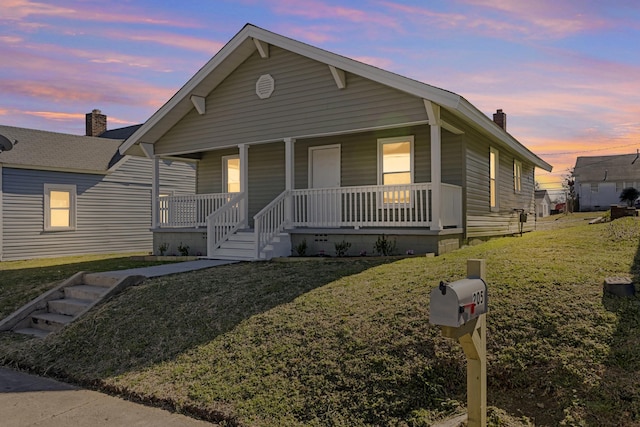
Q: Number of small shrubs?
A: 5